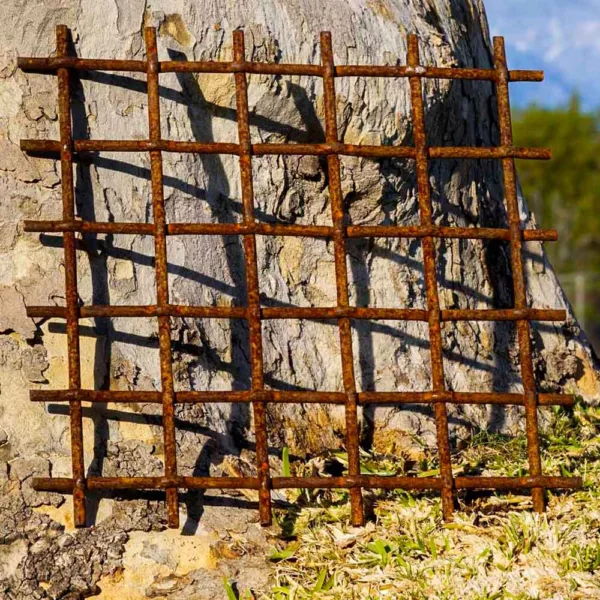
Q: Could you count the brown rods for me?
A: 12